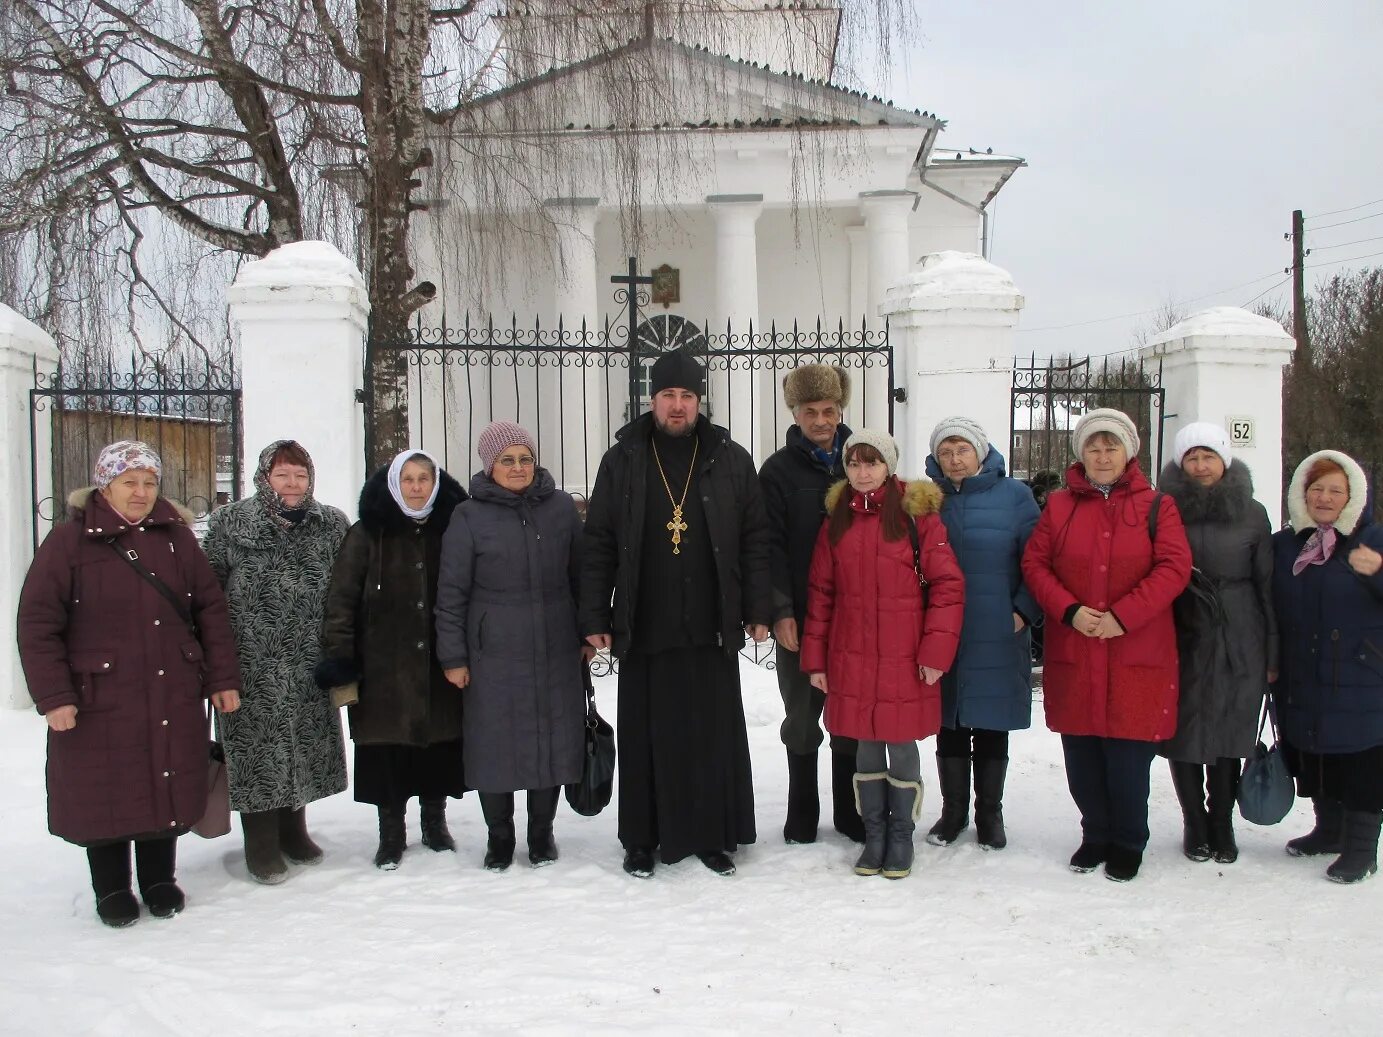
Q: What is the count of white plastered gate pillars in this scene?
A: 4